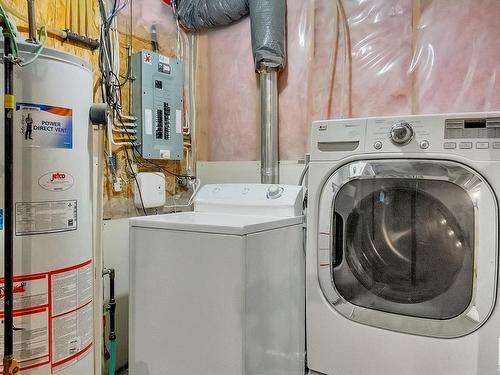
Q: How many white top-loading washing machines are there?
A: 1